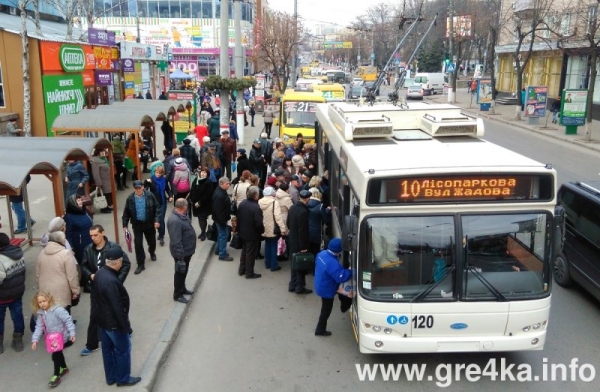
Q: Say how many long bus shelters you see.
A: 2